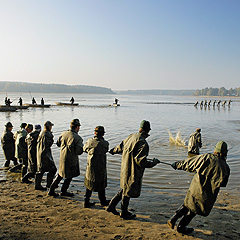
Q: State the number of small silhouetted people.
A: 15